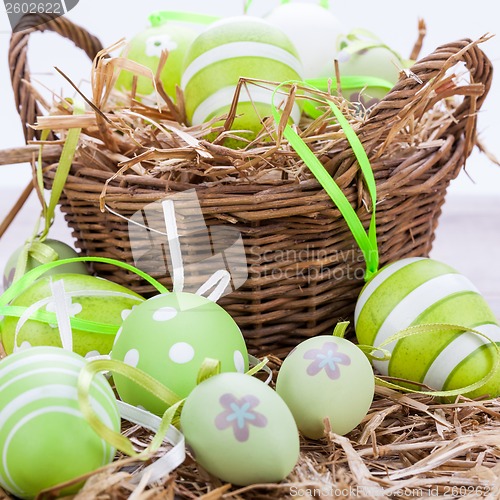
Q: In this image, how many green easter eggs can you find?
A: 10